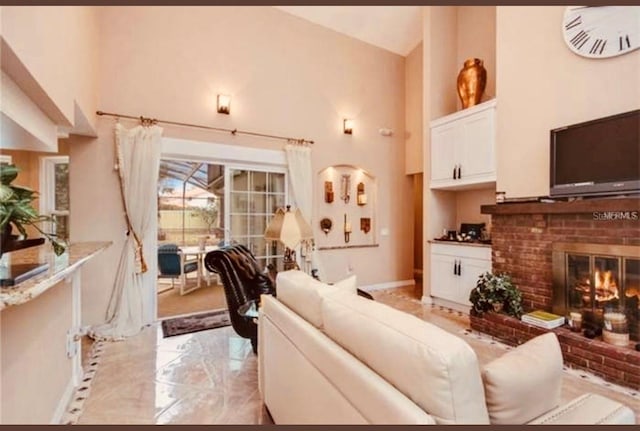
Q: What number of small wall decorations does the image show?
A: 6